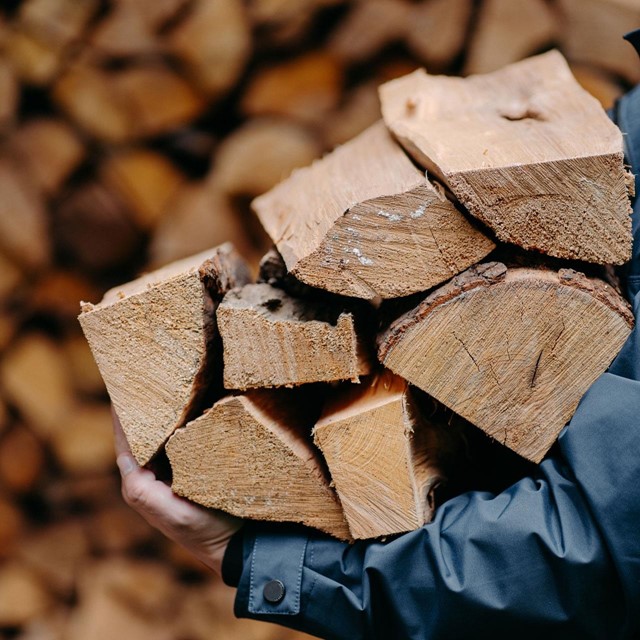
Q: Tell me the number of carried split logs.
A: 7